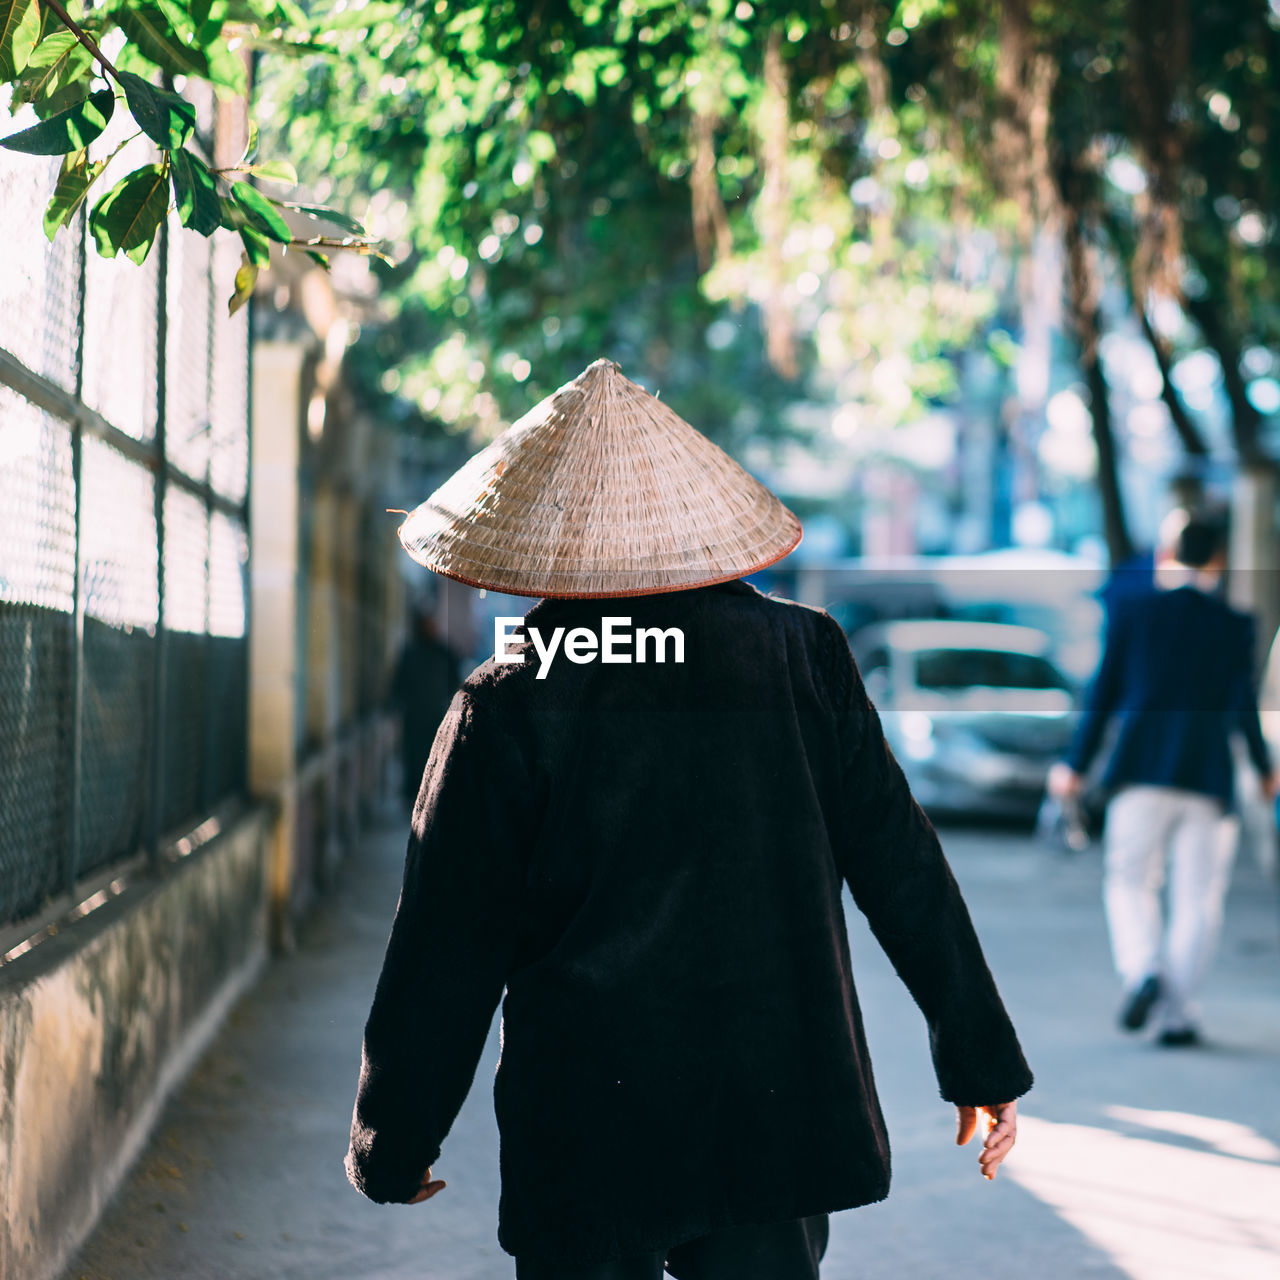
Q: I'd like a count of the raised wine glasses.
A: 0